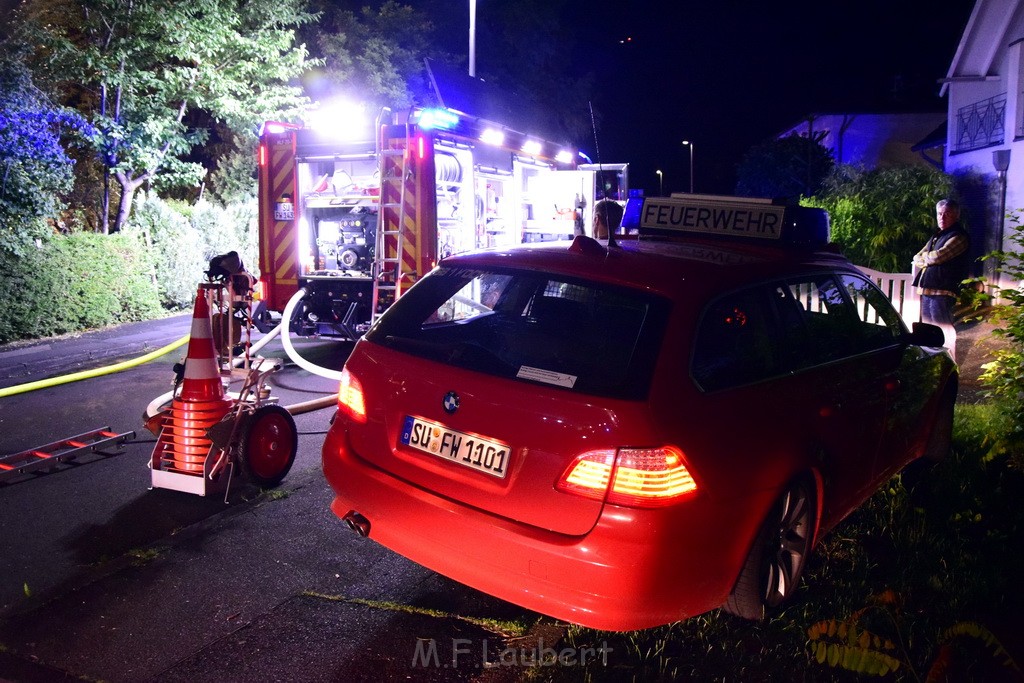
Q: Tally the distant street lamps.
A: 2